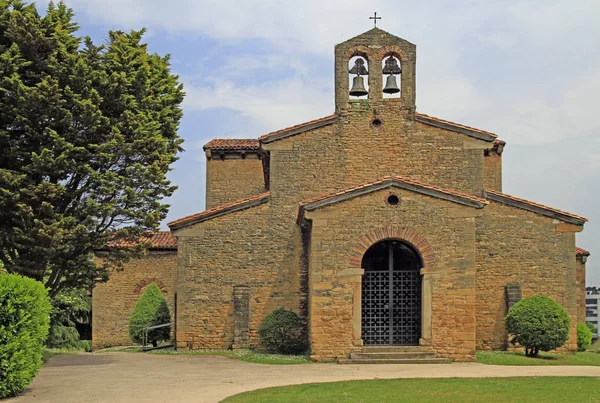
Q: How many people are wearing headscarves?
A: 0